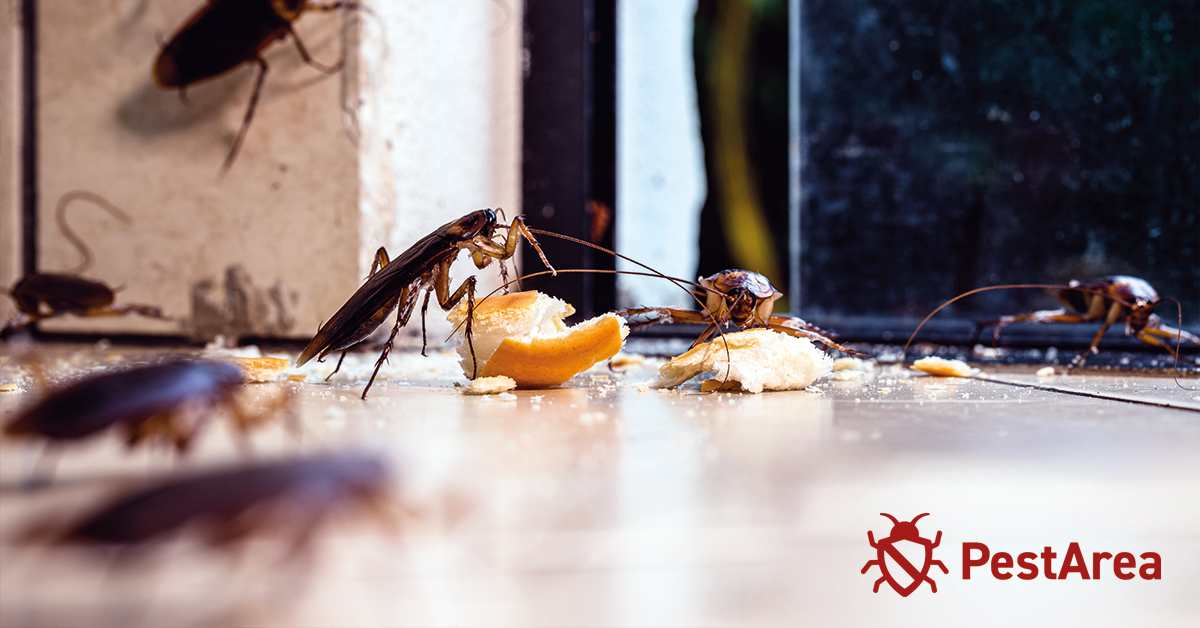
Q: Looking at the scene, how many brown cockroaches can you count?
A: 7